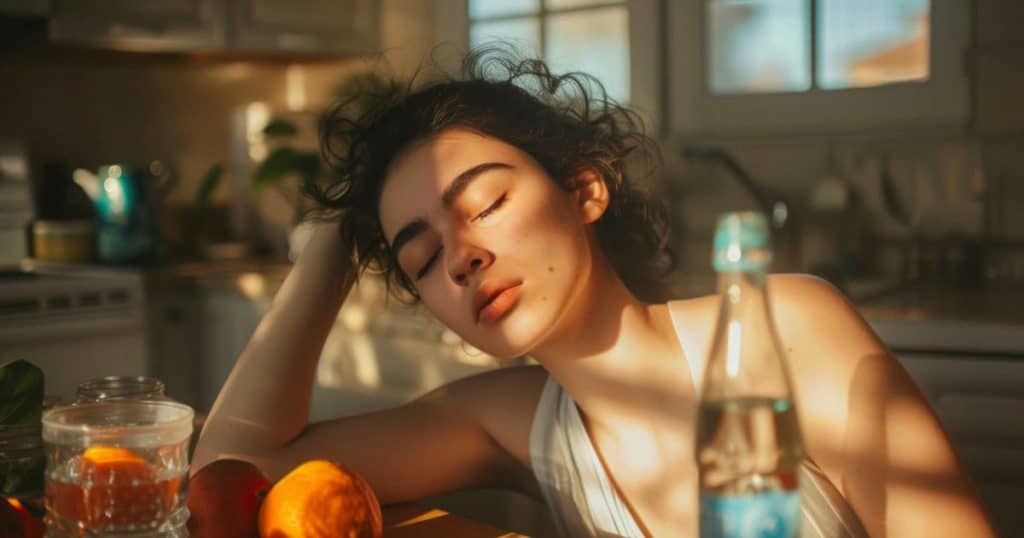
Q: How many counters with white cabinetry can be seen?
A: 2